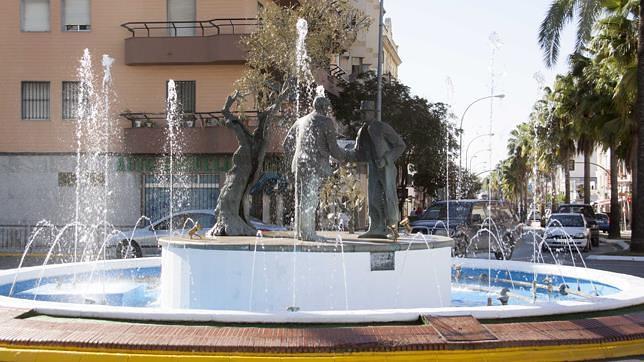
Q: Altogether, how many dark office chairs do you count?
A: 0